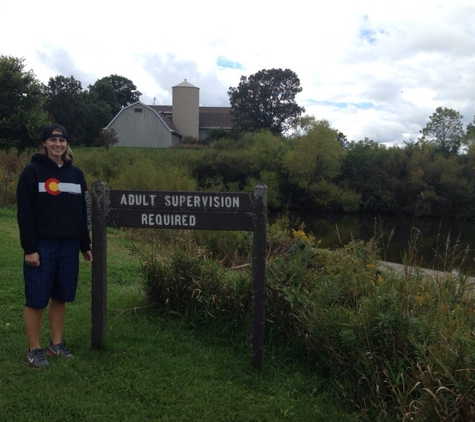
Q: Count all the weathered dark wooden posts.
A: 2